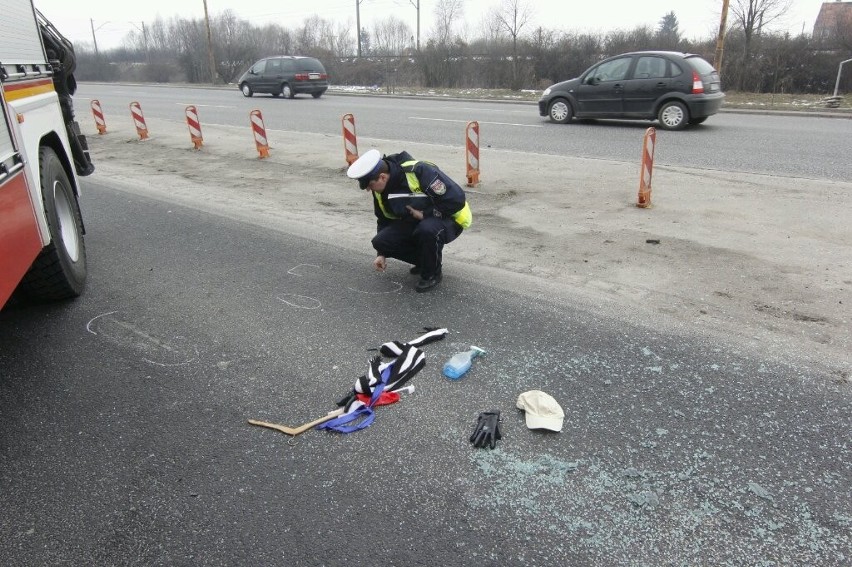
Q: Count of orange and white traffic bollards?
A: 7